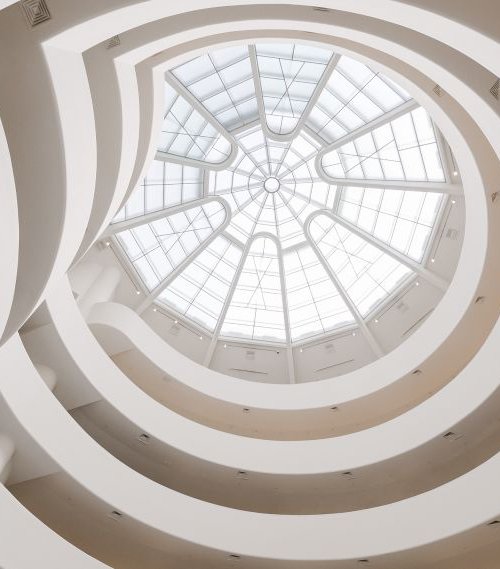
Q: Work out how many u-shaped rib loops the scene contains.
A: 6